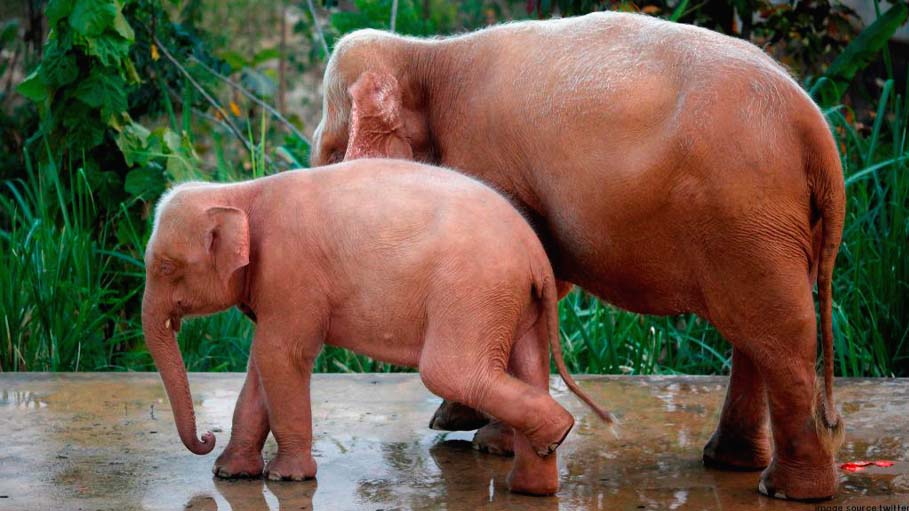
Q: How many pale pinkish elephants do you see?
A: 2